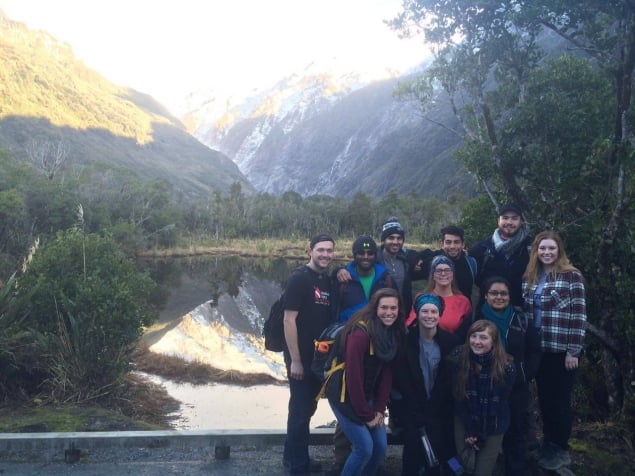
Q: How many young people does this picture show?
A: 11